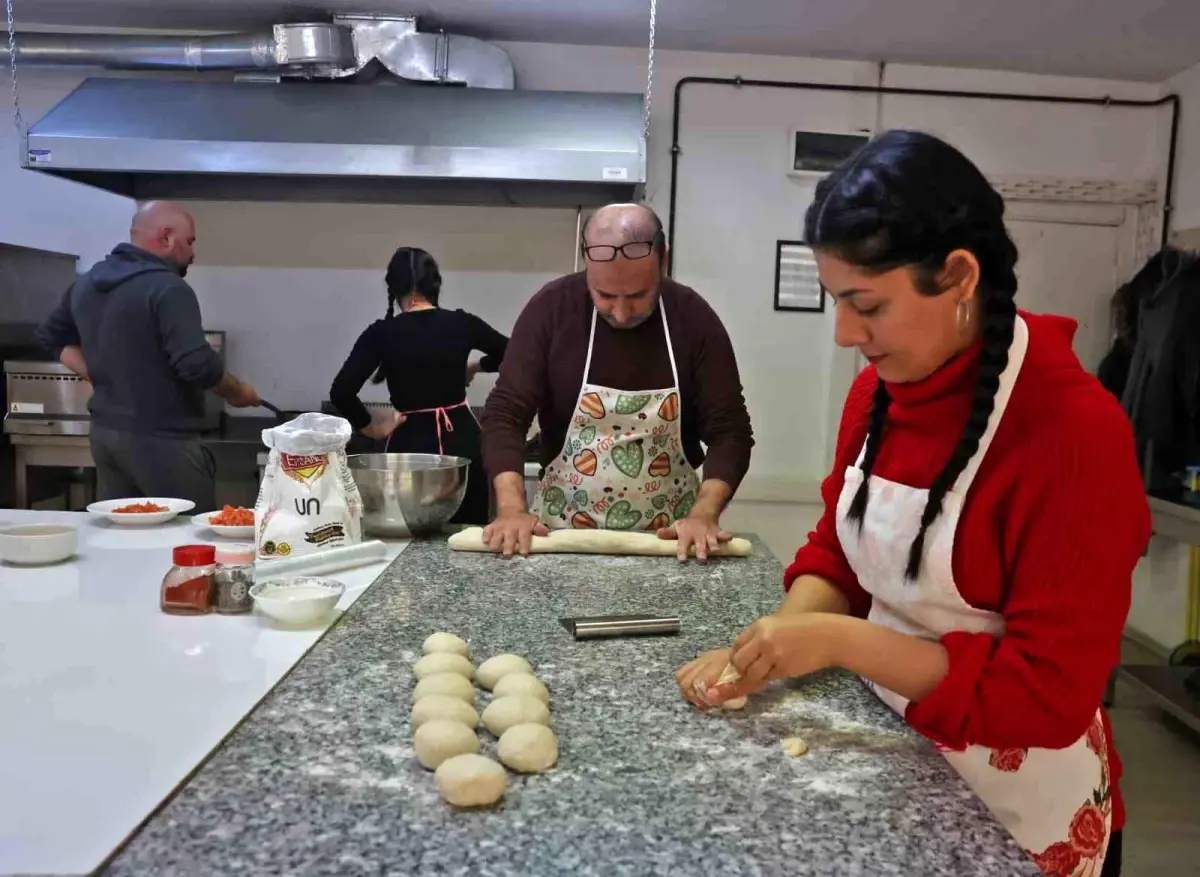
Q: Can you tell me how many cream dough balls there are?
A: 10